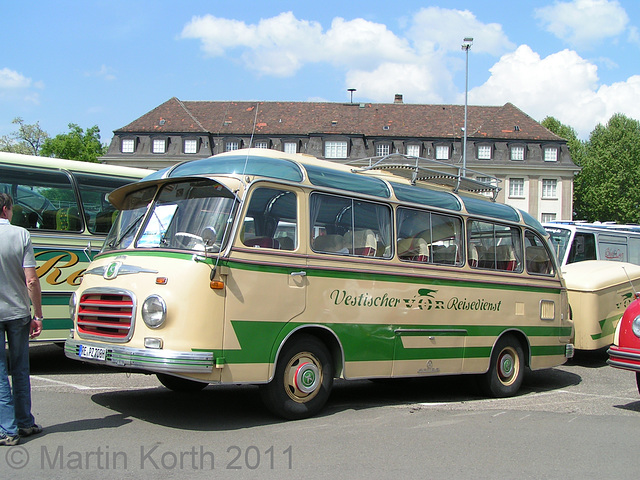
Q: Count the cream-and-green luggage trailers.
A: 1